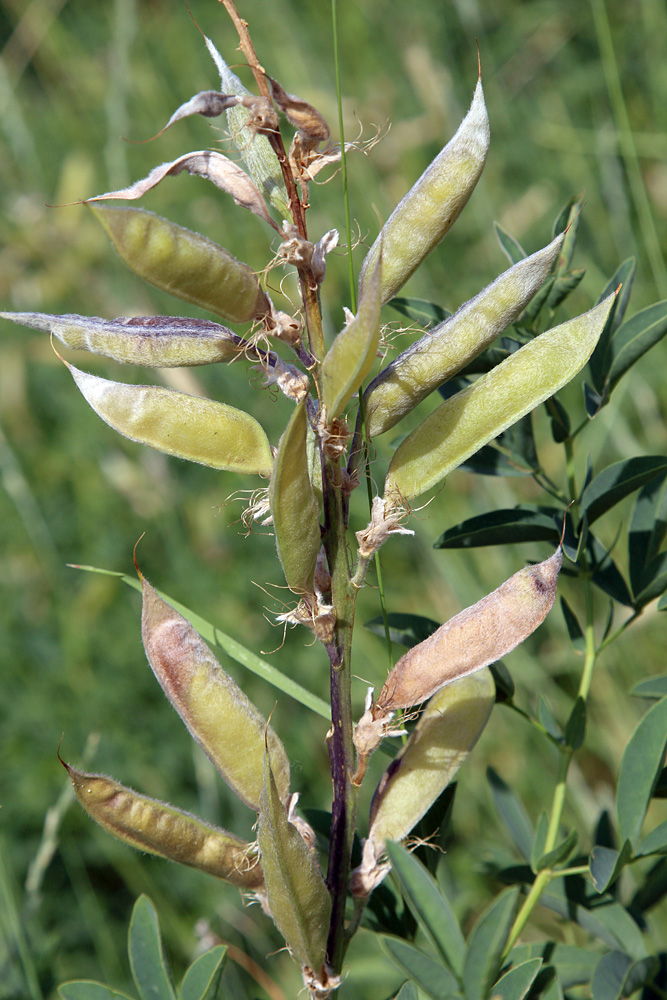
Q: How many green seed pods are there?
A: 13